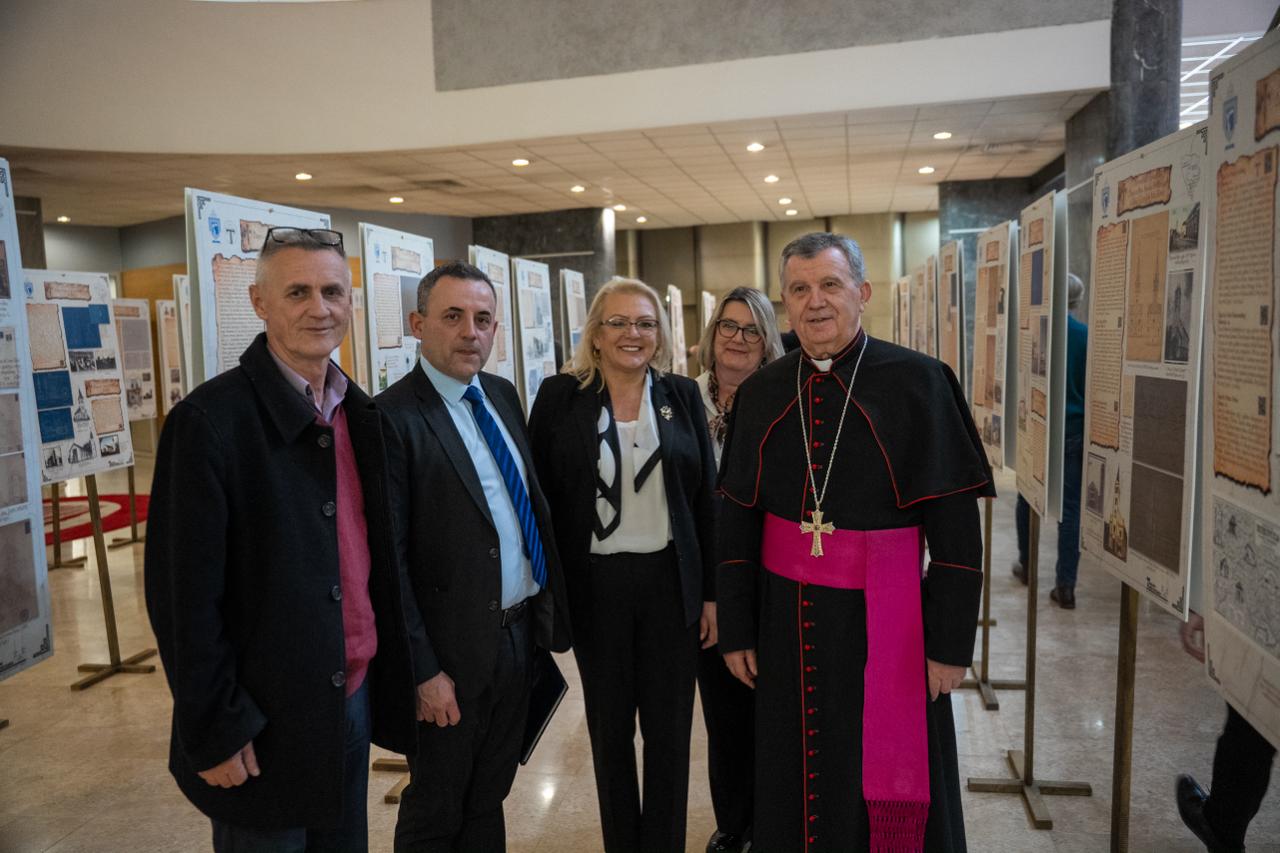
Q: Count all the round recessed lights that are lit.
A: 13